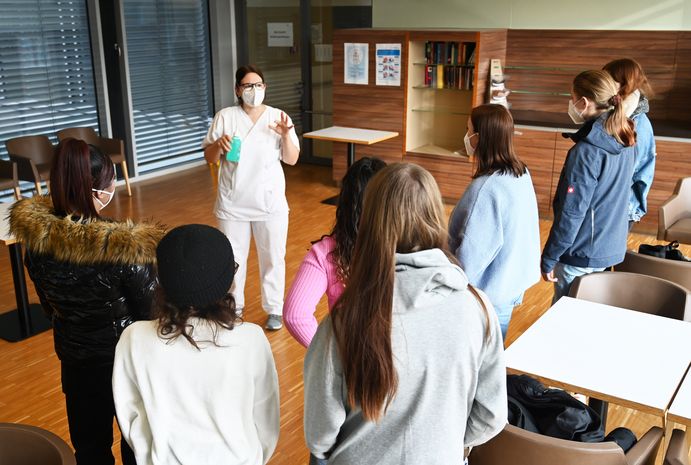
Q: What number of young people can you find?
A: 7